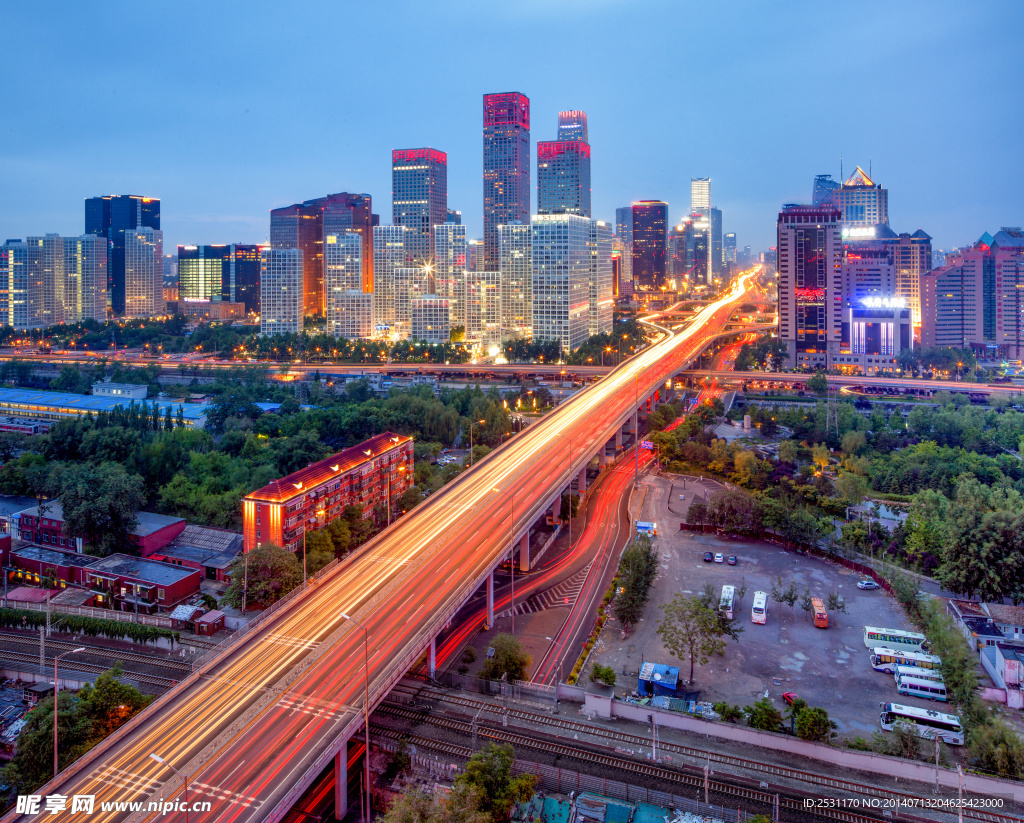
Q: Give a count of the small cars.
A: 5